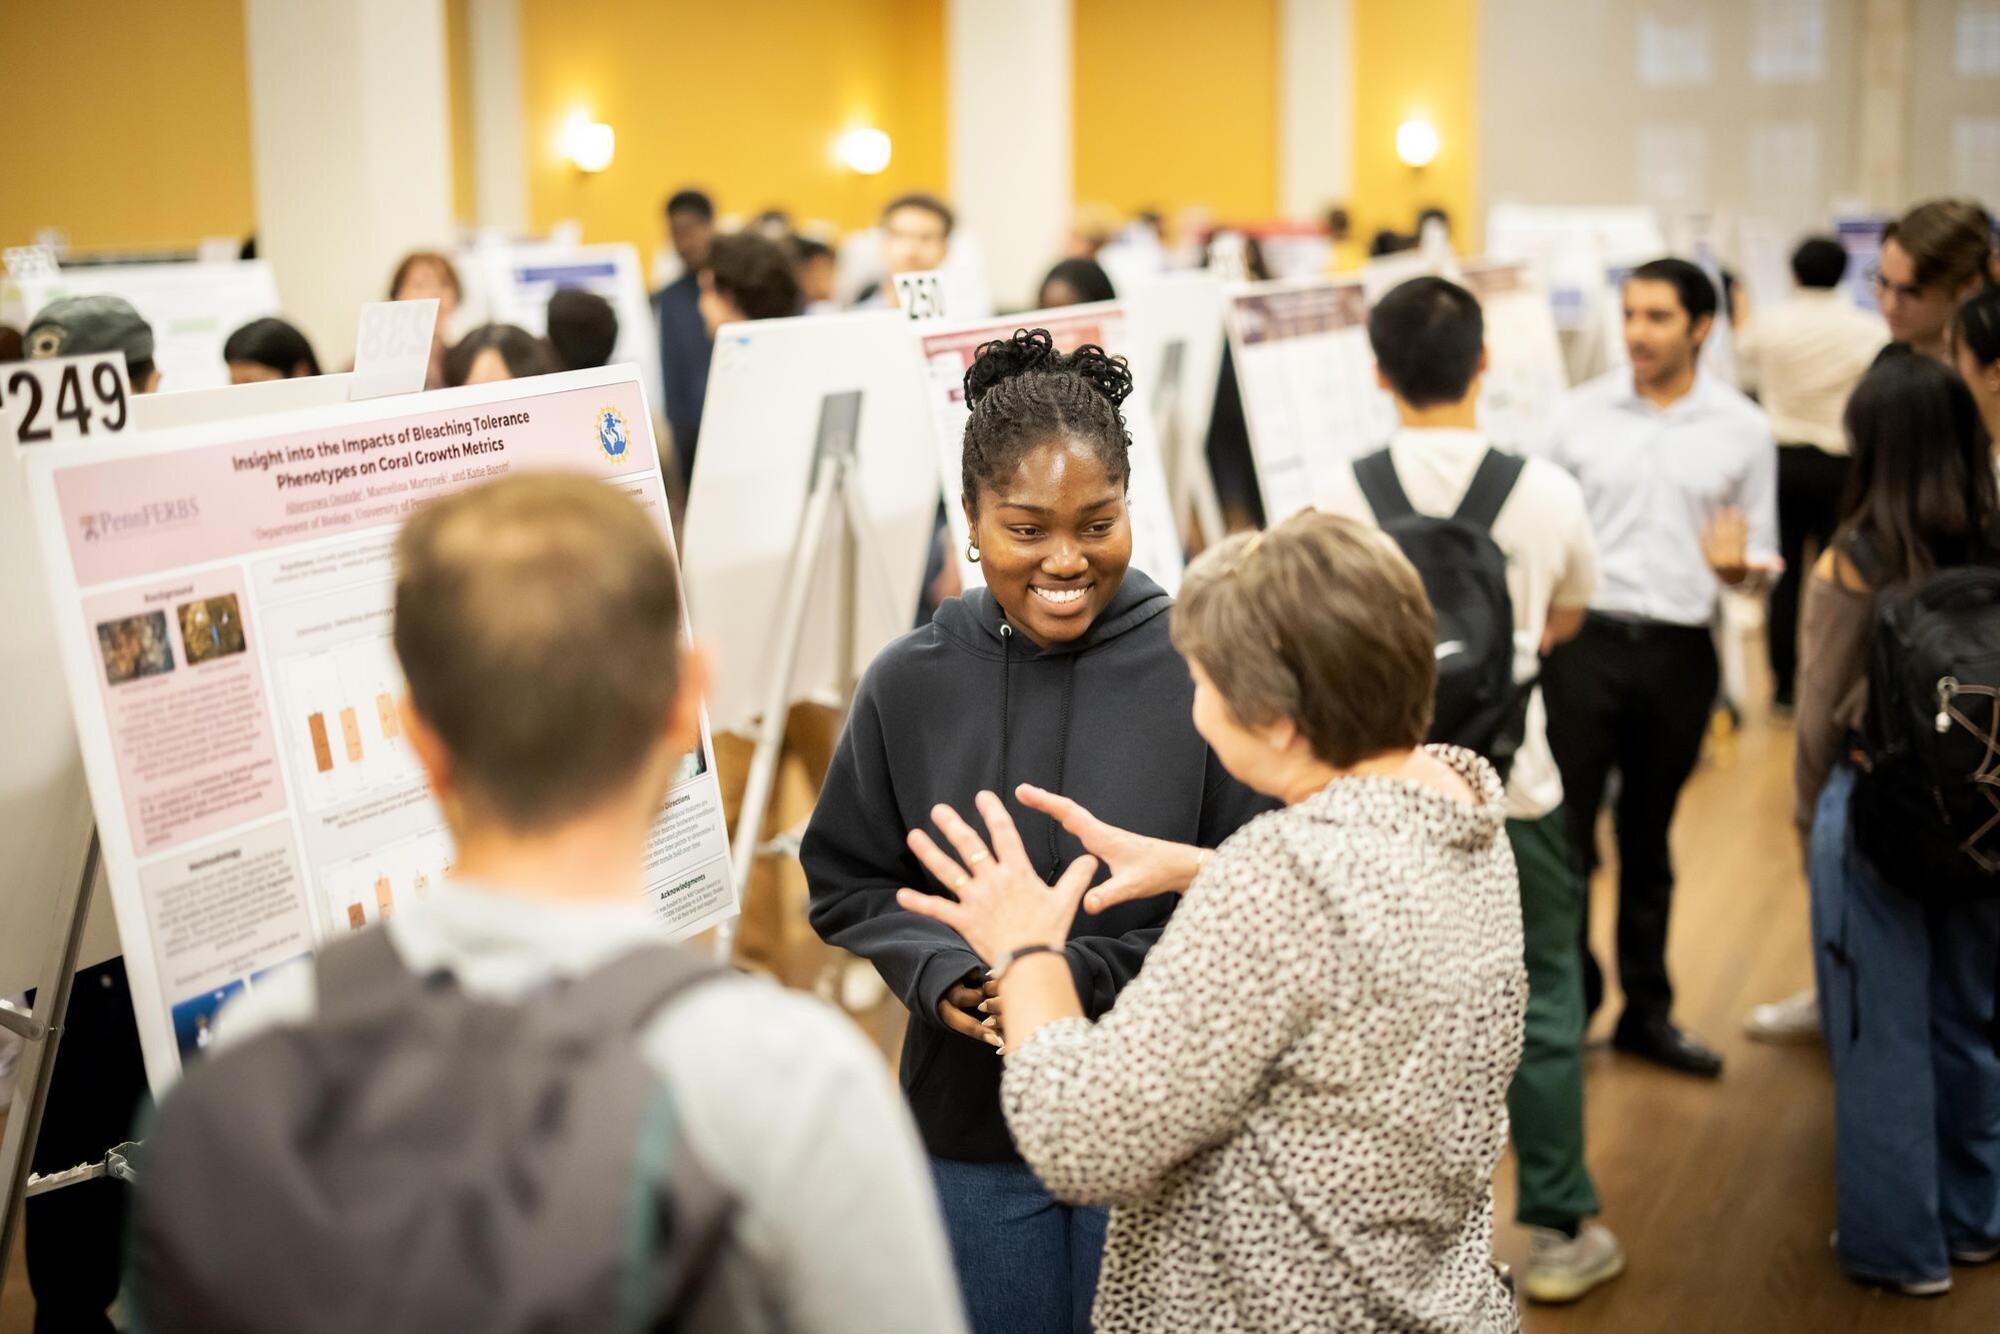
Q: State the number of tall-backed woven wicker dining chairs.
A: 0